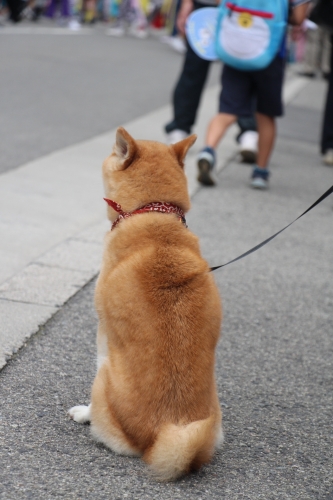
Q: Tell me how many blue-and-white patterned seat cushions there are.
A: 0